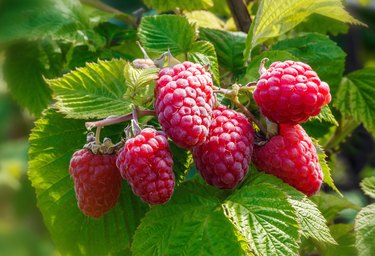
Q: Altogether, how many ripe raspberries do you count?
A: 6